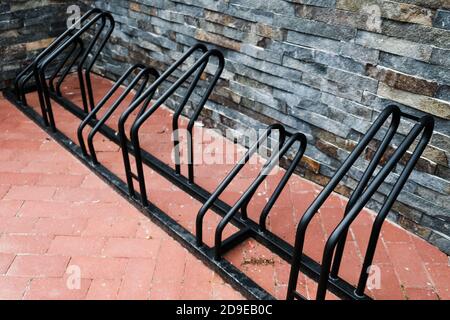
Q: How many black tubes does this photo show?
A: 12